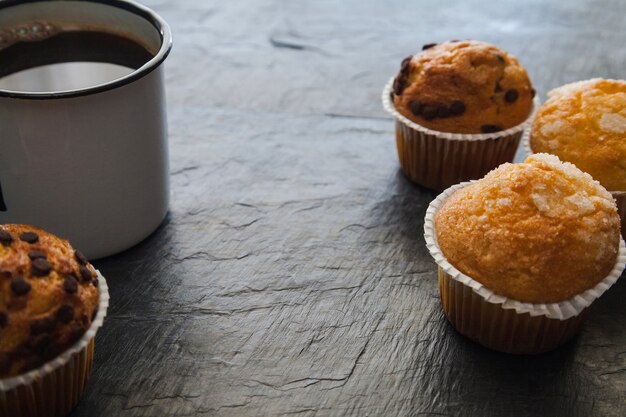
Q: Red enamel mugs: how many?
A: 0